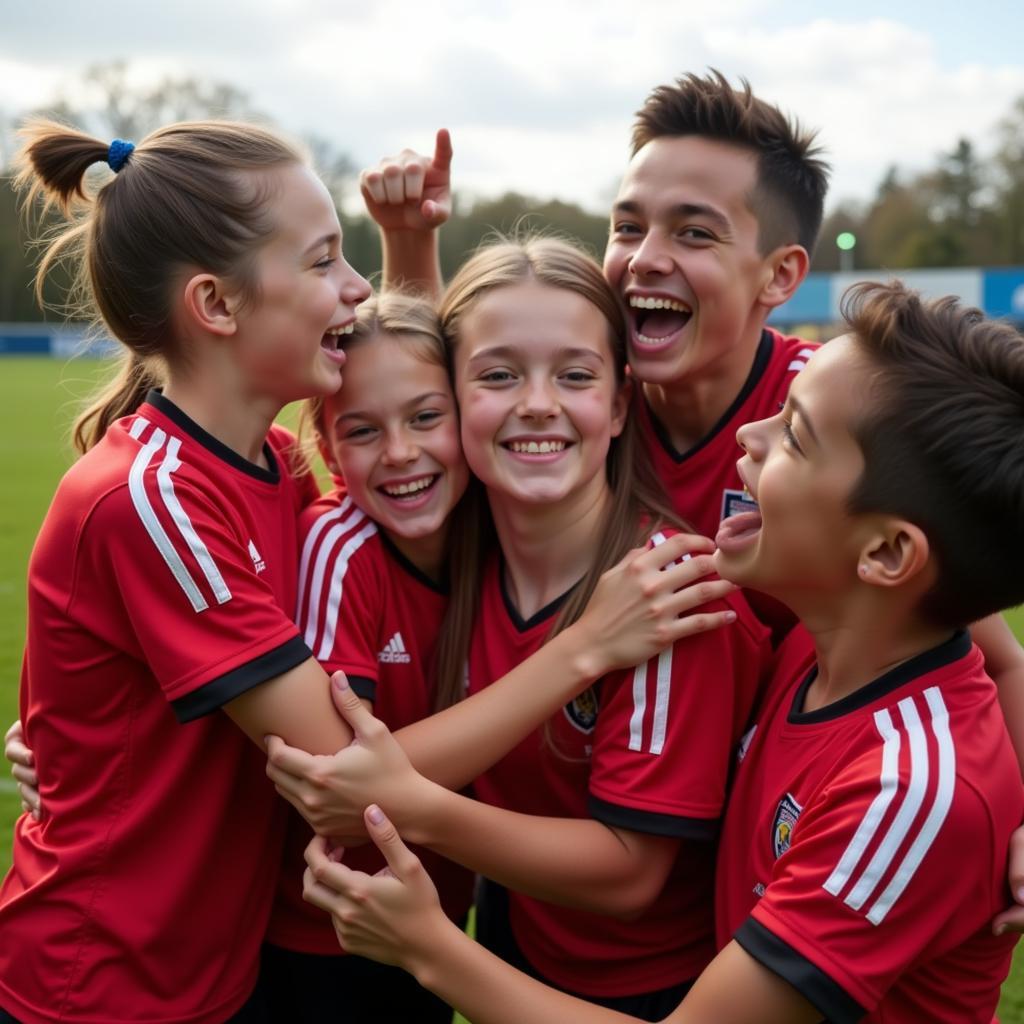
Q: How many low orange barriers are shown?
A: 0